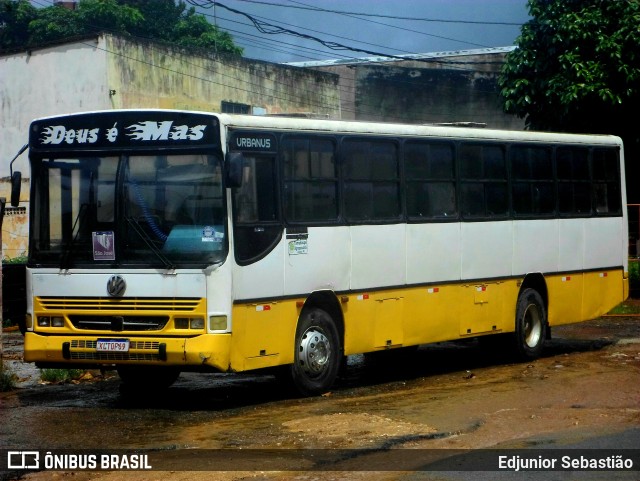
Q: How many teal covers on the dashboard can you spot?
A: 1